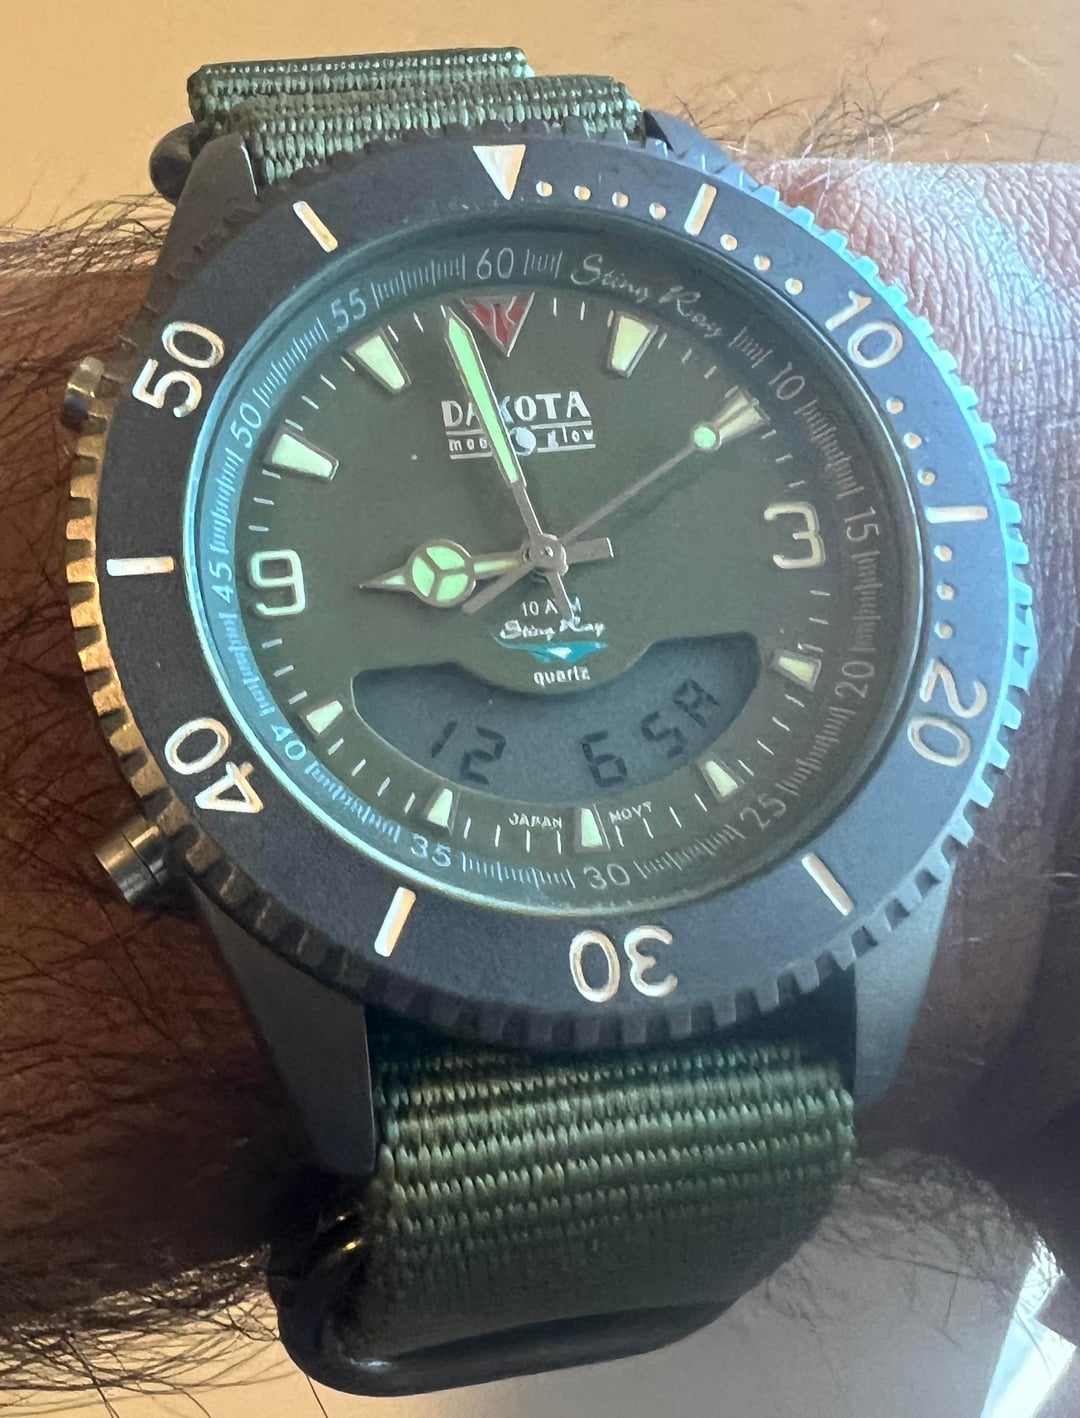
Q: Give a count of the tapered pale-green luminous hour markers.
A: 9